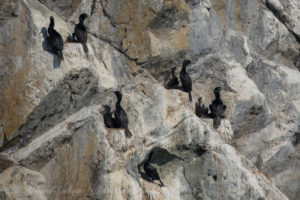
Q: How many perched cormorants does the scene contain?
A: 9